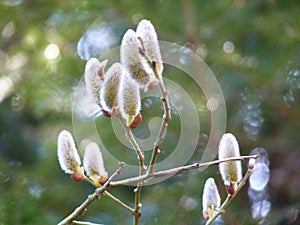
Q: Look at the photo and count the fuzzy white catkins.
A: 9